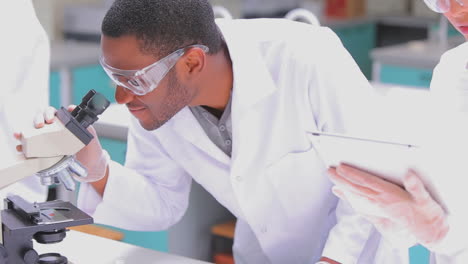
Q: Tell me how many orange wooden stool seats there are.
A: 2